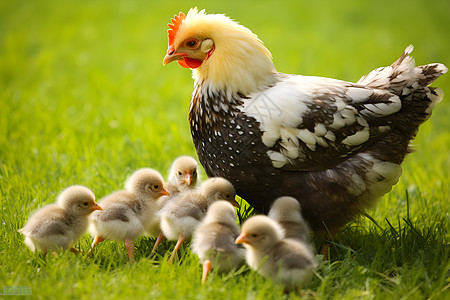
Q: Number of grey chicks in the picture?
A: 7